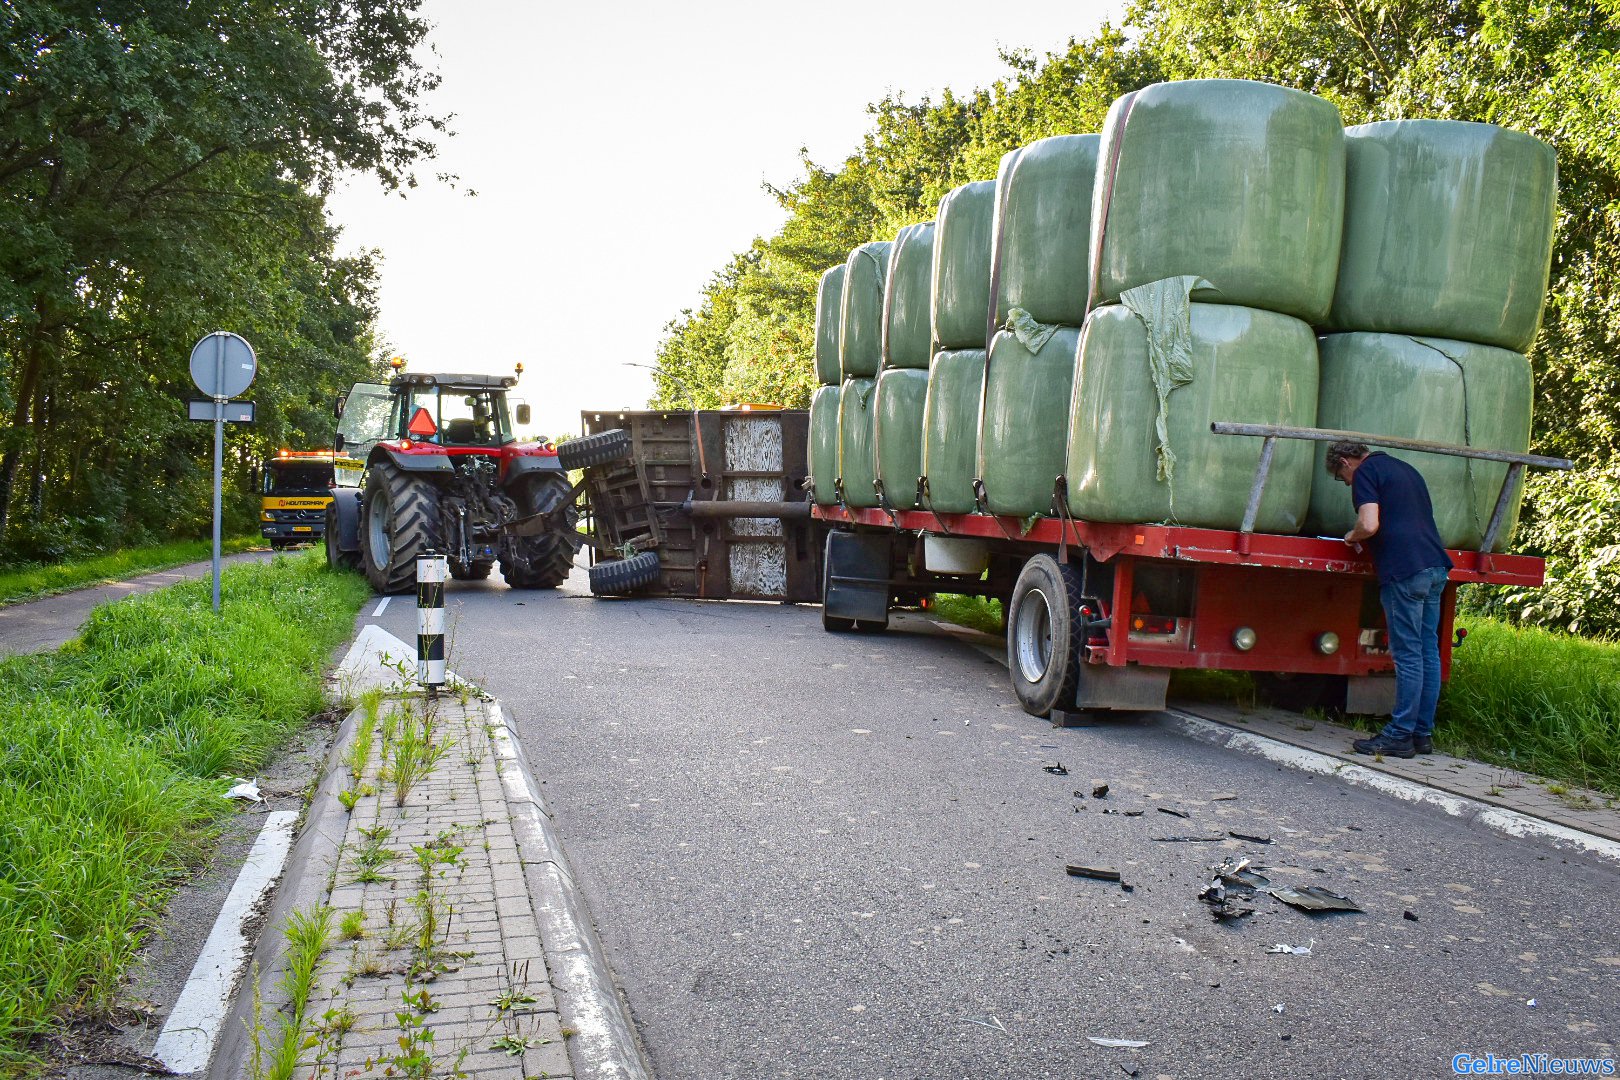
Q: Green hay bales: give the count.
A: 14